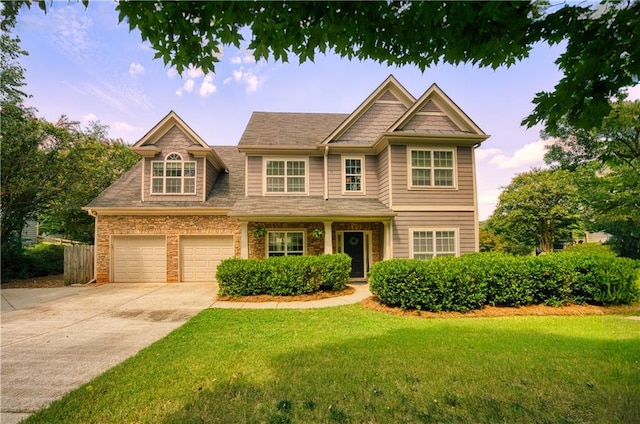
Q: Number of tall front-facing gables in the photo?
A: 3